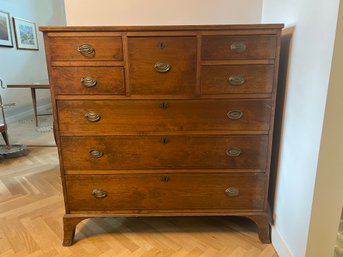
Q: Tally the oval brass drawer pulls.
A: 11